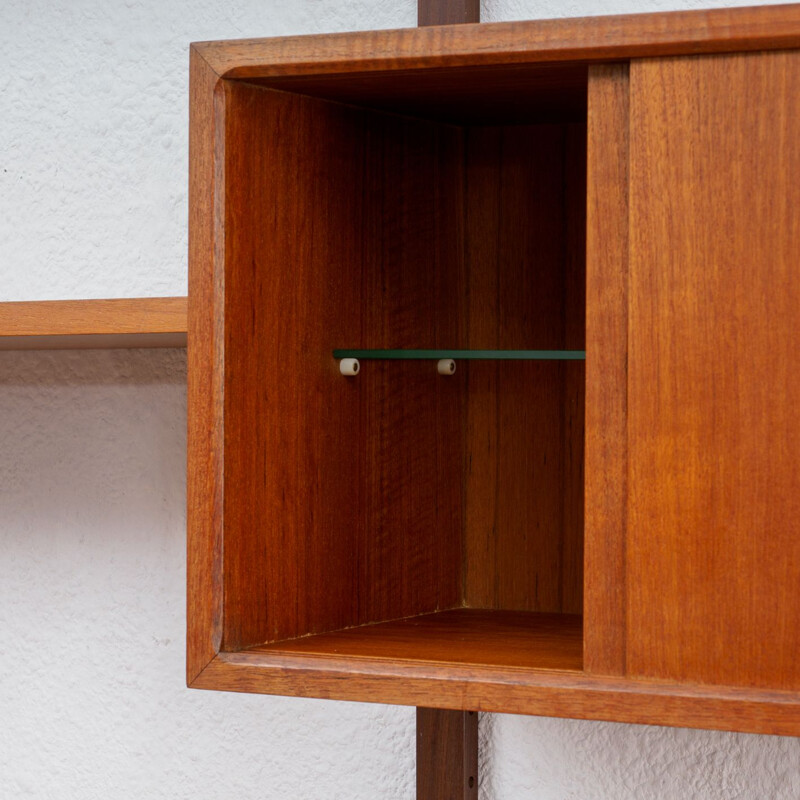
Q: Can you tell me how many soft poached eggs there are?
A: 0